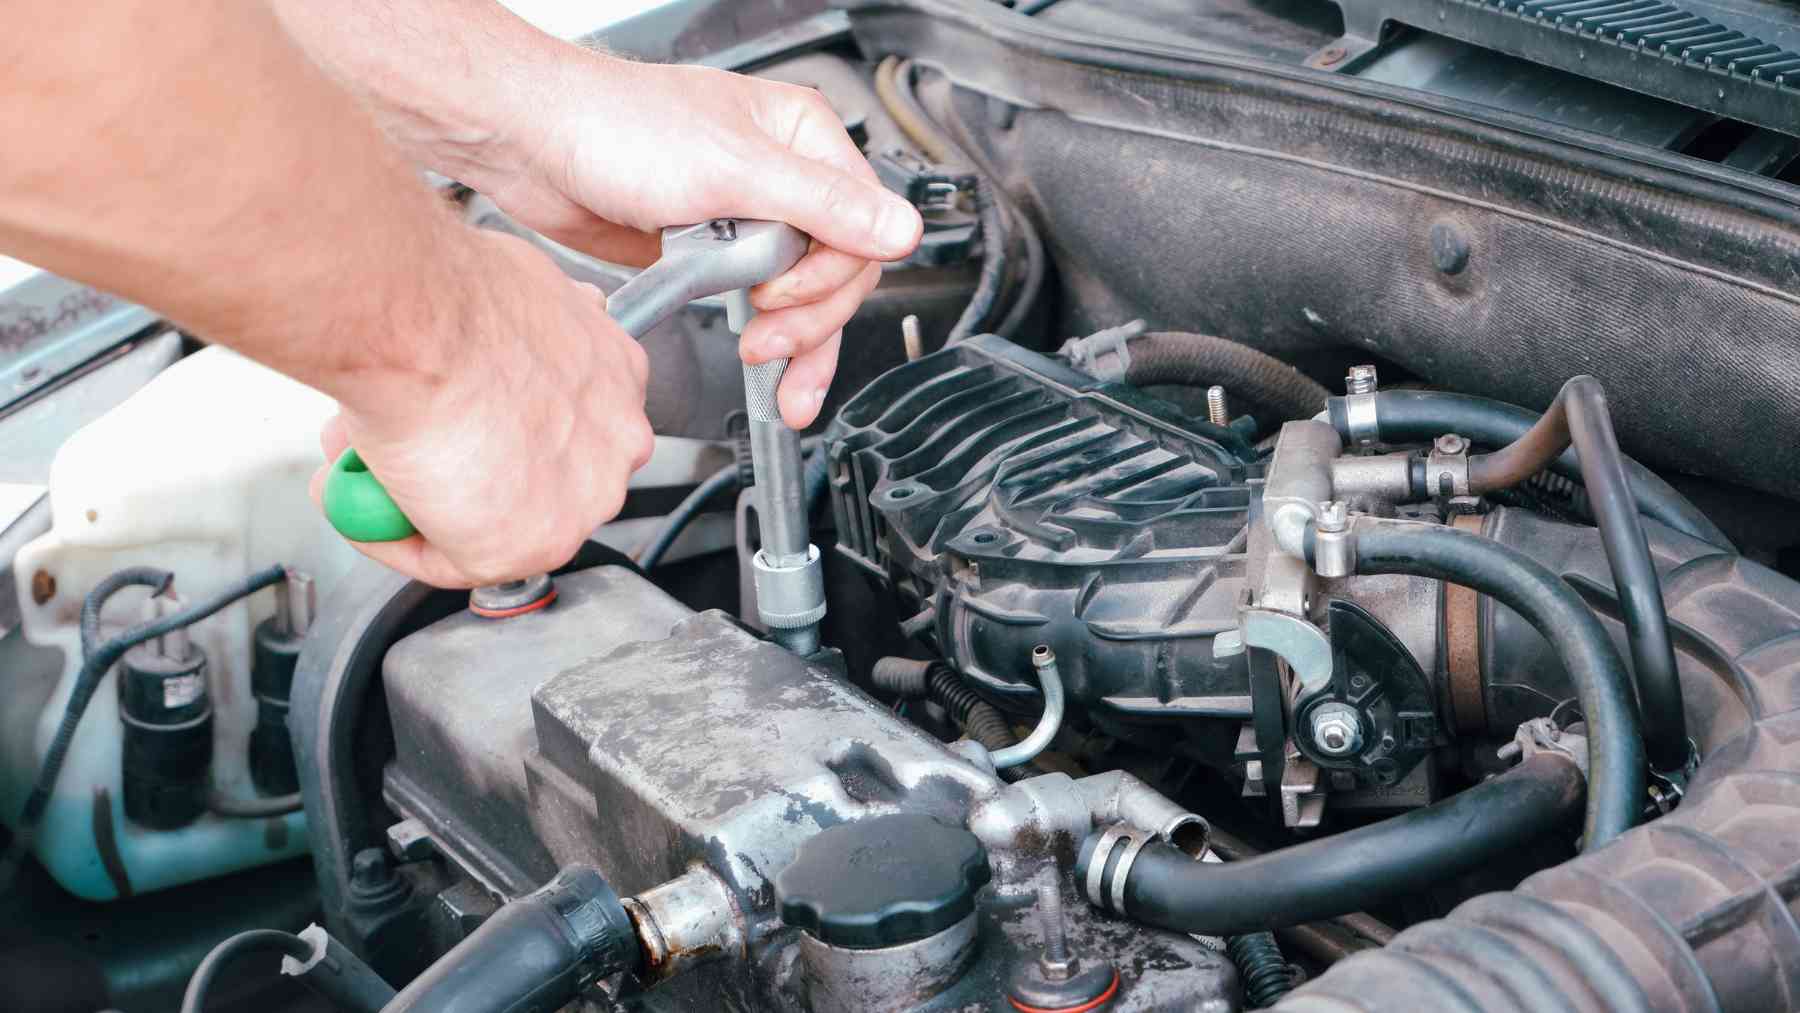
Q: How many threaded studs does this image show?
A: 3